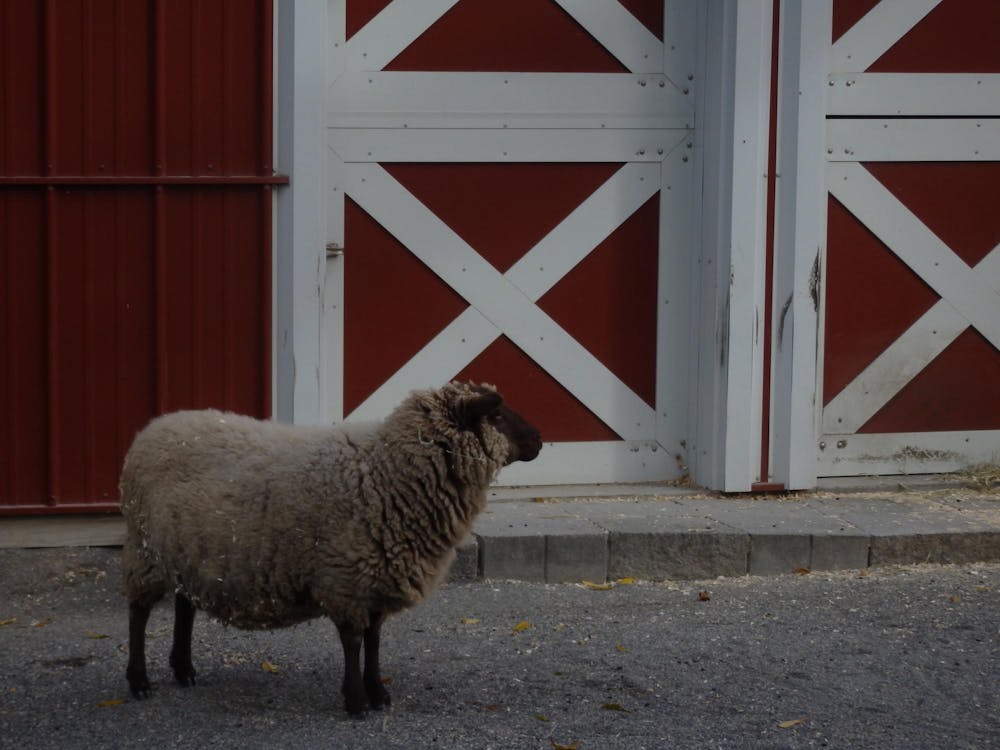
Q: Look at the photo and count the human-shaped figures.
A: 0